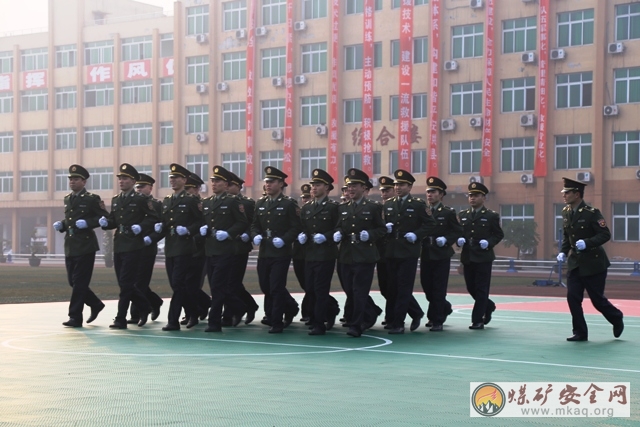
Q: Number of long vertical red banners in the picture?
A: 8